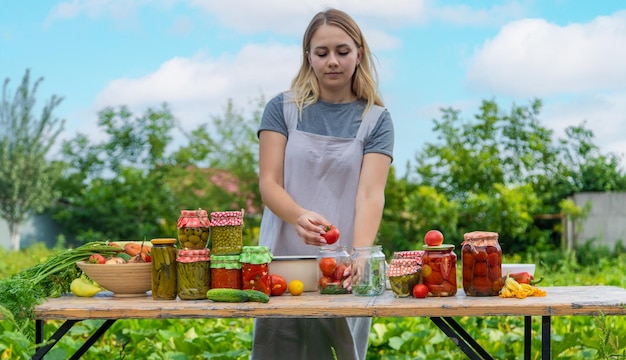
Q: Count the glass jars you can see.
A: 12